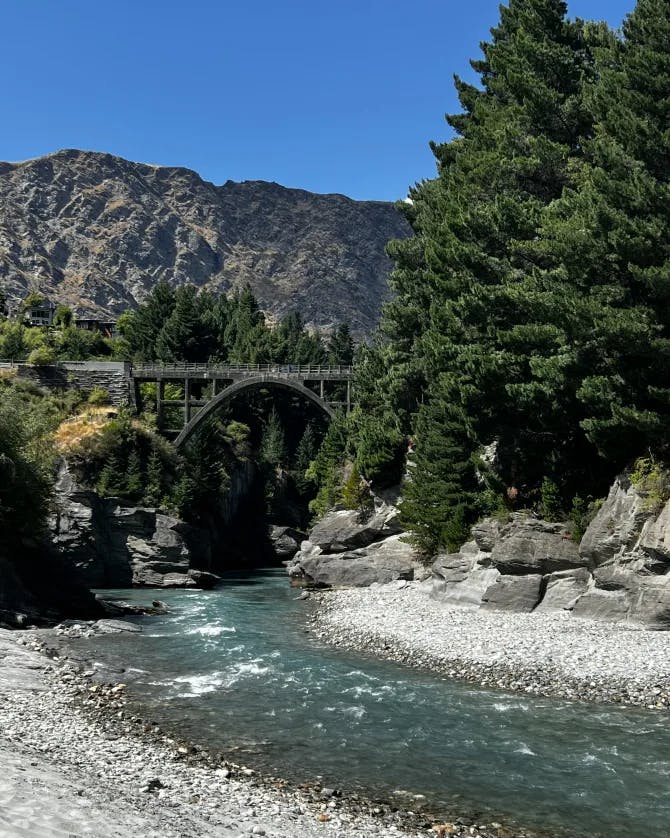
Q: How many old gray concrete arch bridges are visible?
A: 1